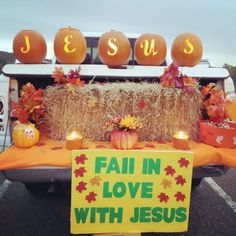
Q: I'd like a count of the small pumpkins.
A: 2